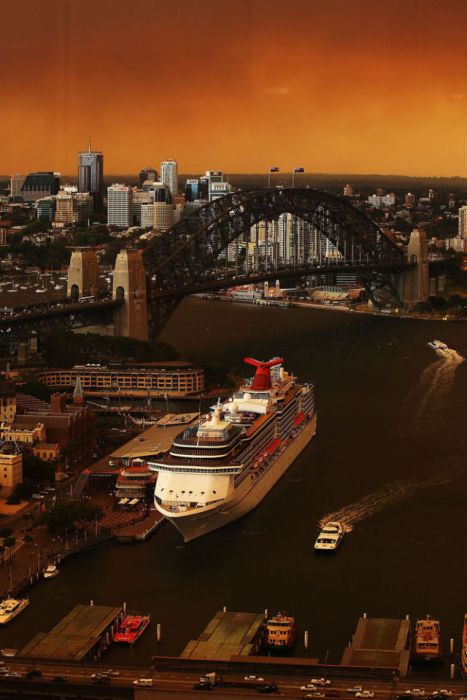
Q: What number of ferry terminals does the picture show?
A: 3